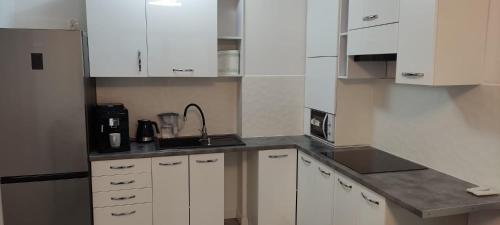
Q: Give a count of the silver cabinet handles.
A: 15